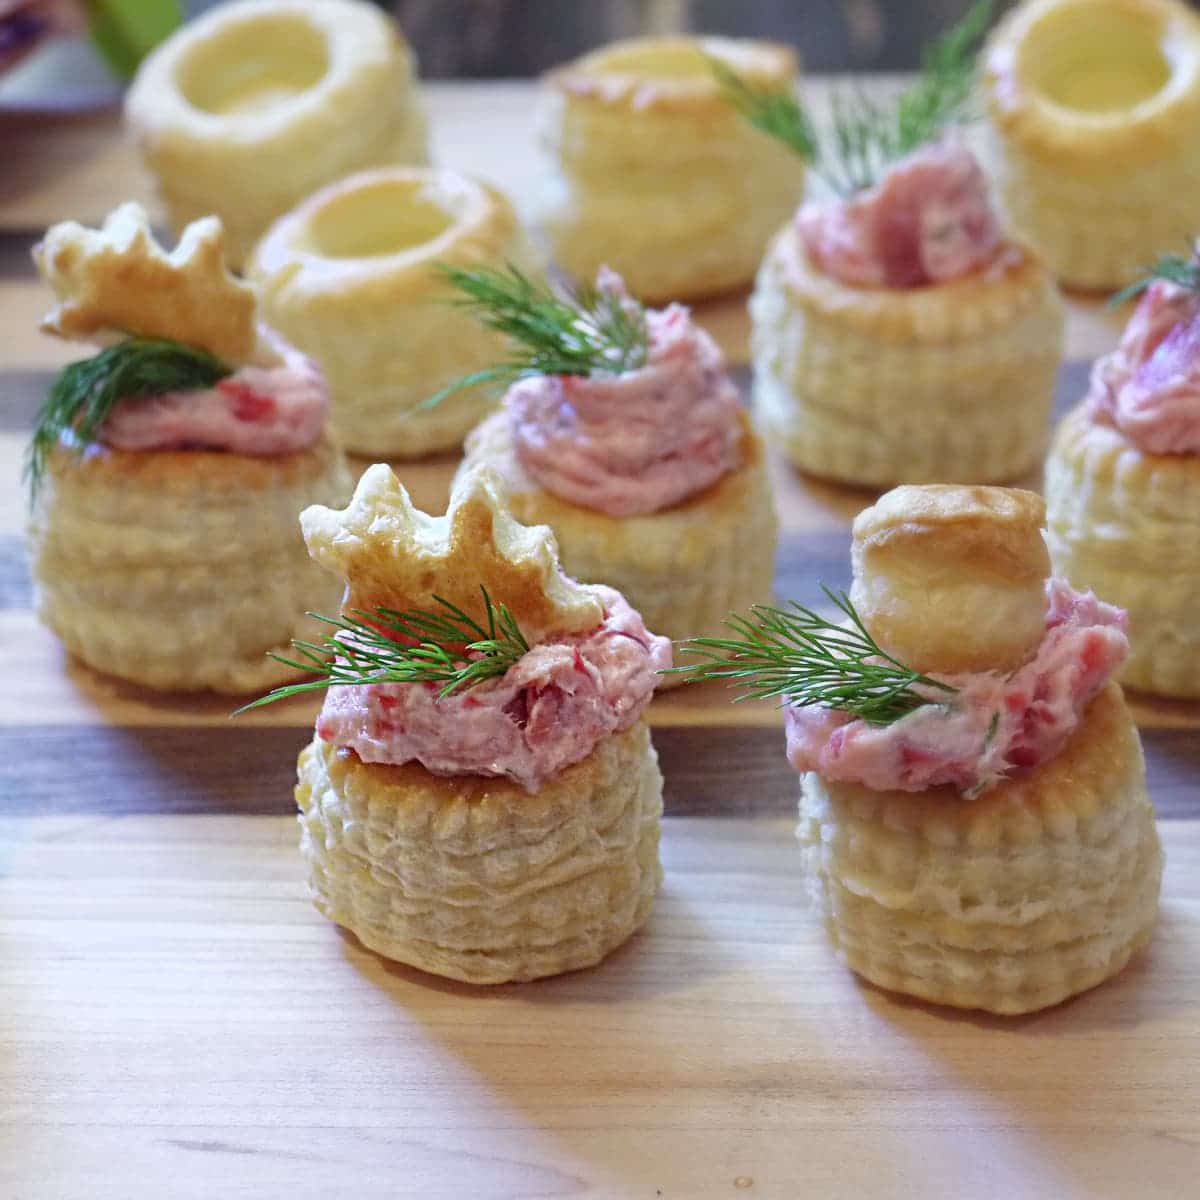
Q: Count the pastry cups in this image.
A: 10